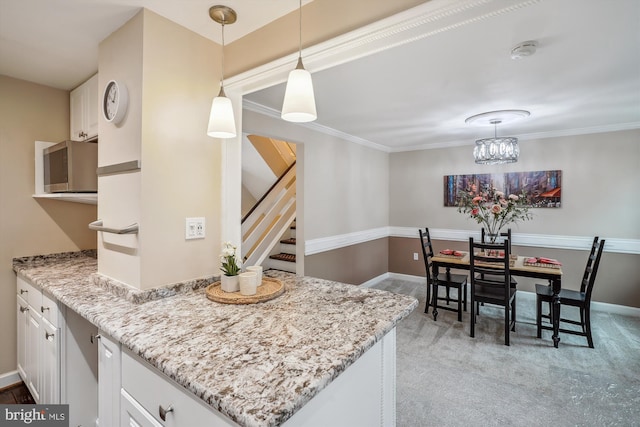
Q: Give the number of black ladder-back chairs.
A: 4